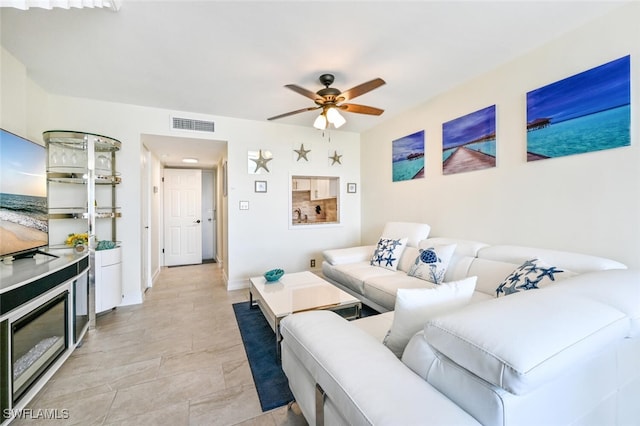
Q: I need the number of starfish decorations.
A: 3